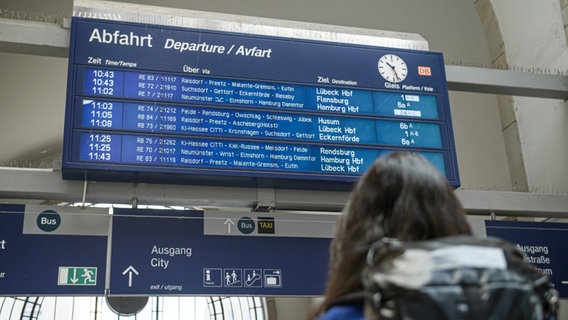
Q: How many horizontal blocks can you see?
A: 3